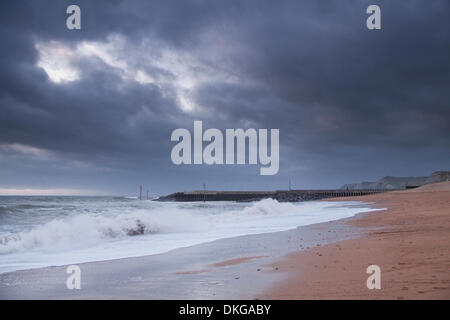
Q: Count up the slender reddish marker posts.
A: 2